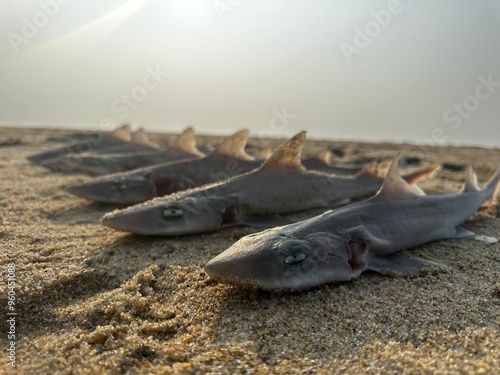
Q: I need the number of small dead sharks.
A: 6